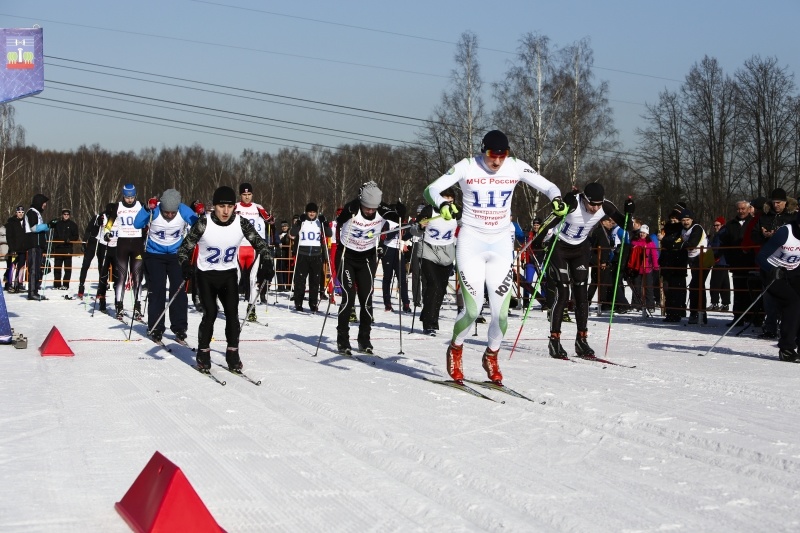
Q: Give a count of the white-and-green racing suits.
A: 1